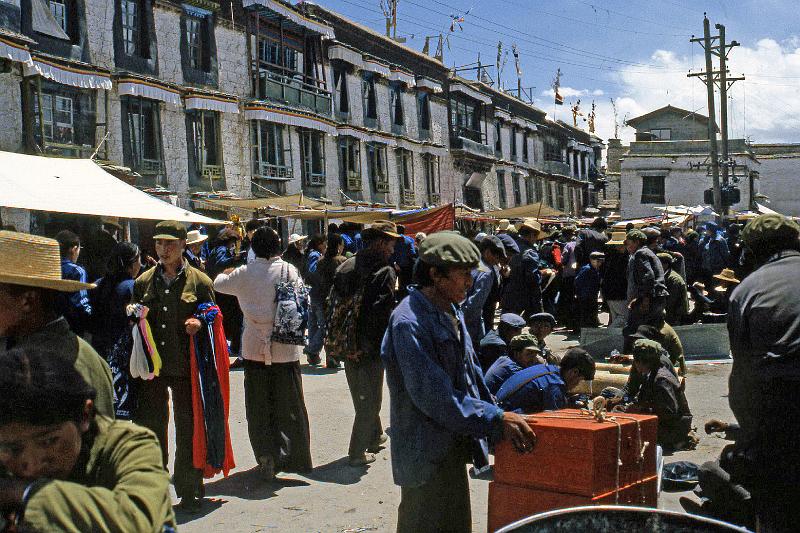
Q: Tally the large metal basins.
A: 1